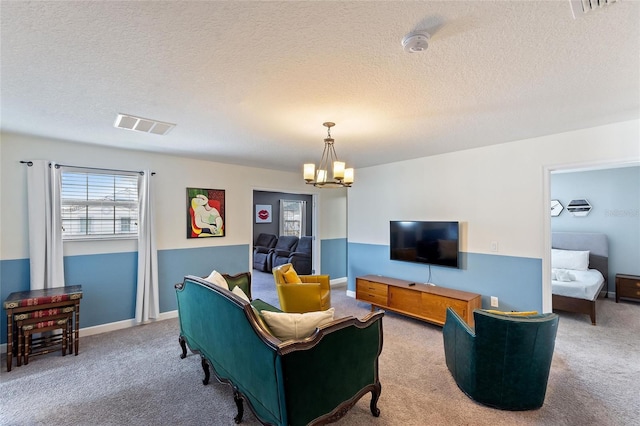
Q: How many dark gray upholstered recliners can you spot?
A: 3